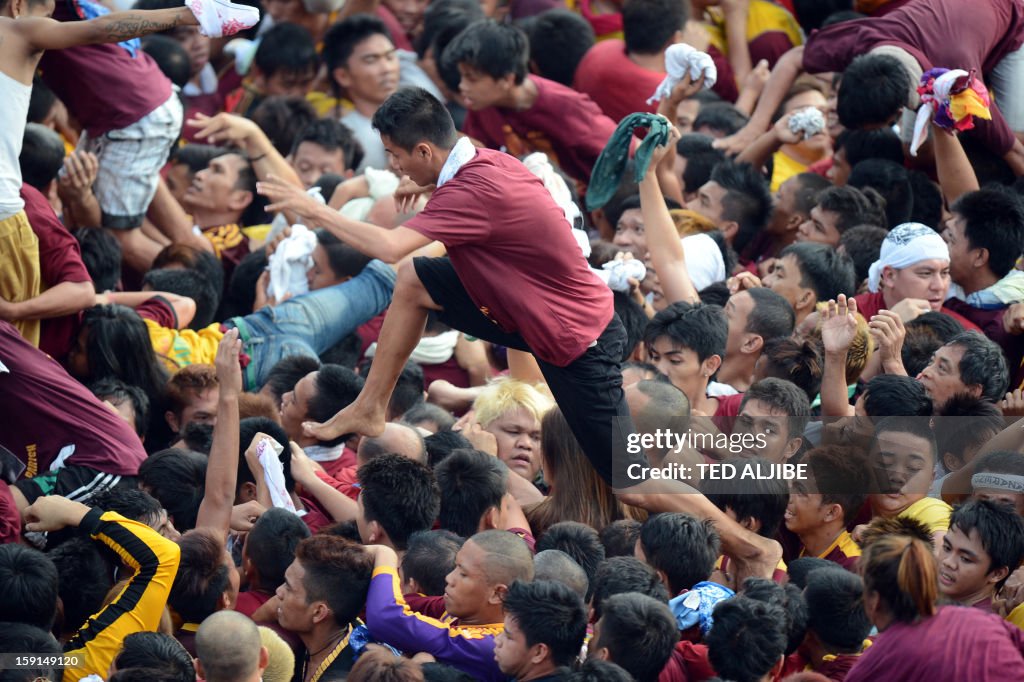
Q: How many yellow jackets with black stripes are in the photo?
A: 1